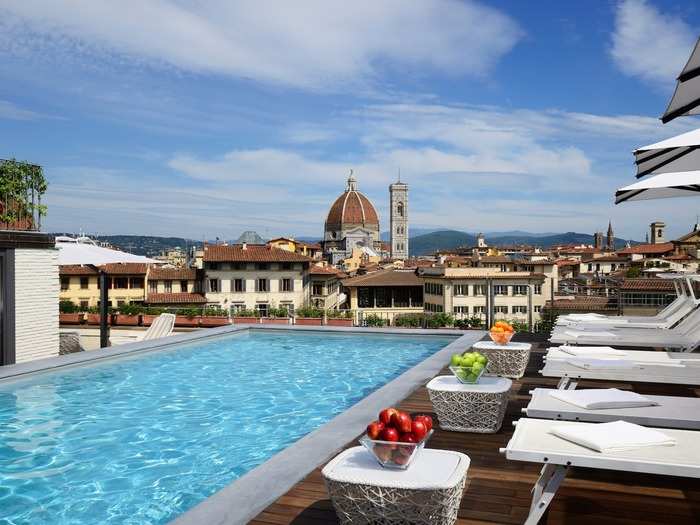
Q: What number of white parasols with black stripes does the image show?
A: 3